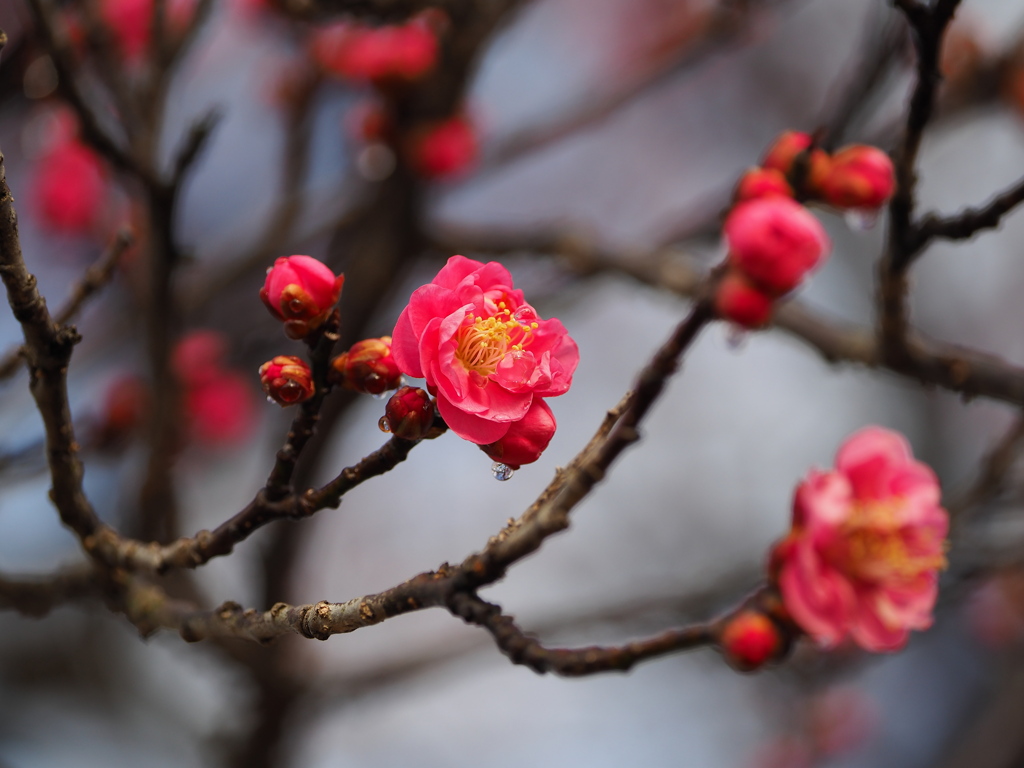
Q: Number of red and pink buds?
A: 11